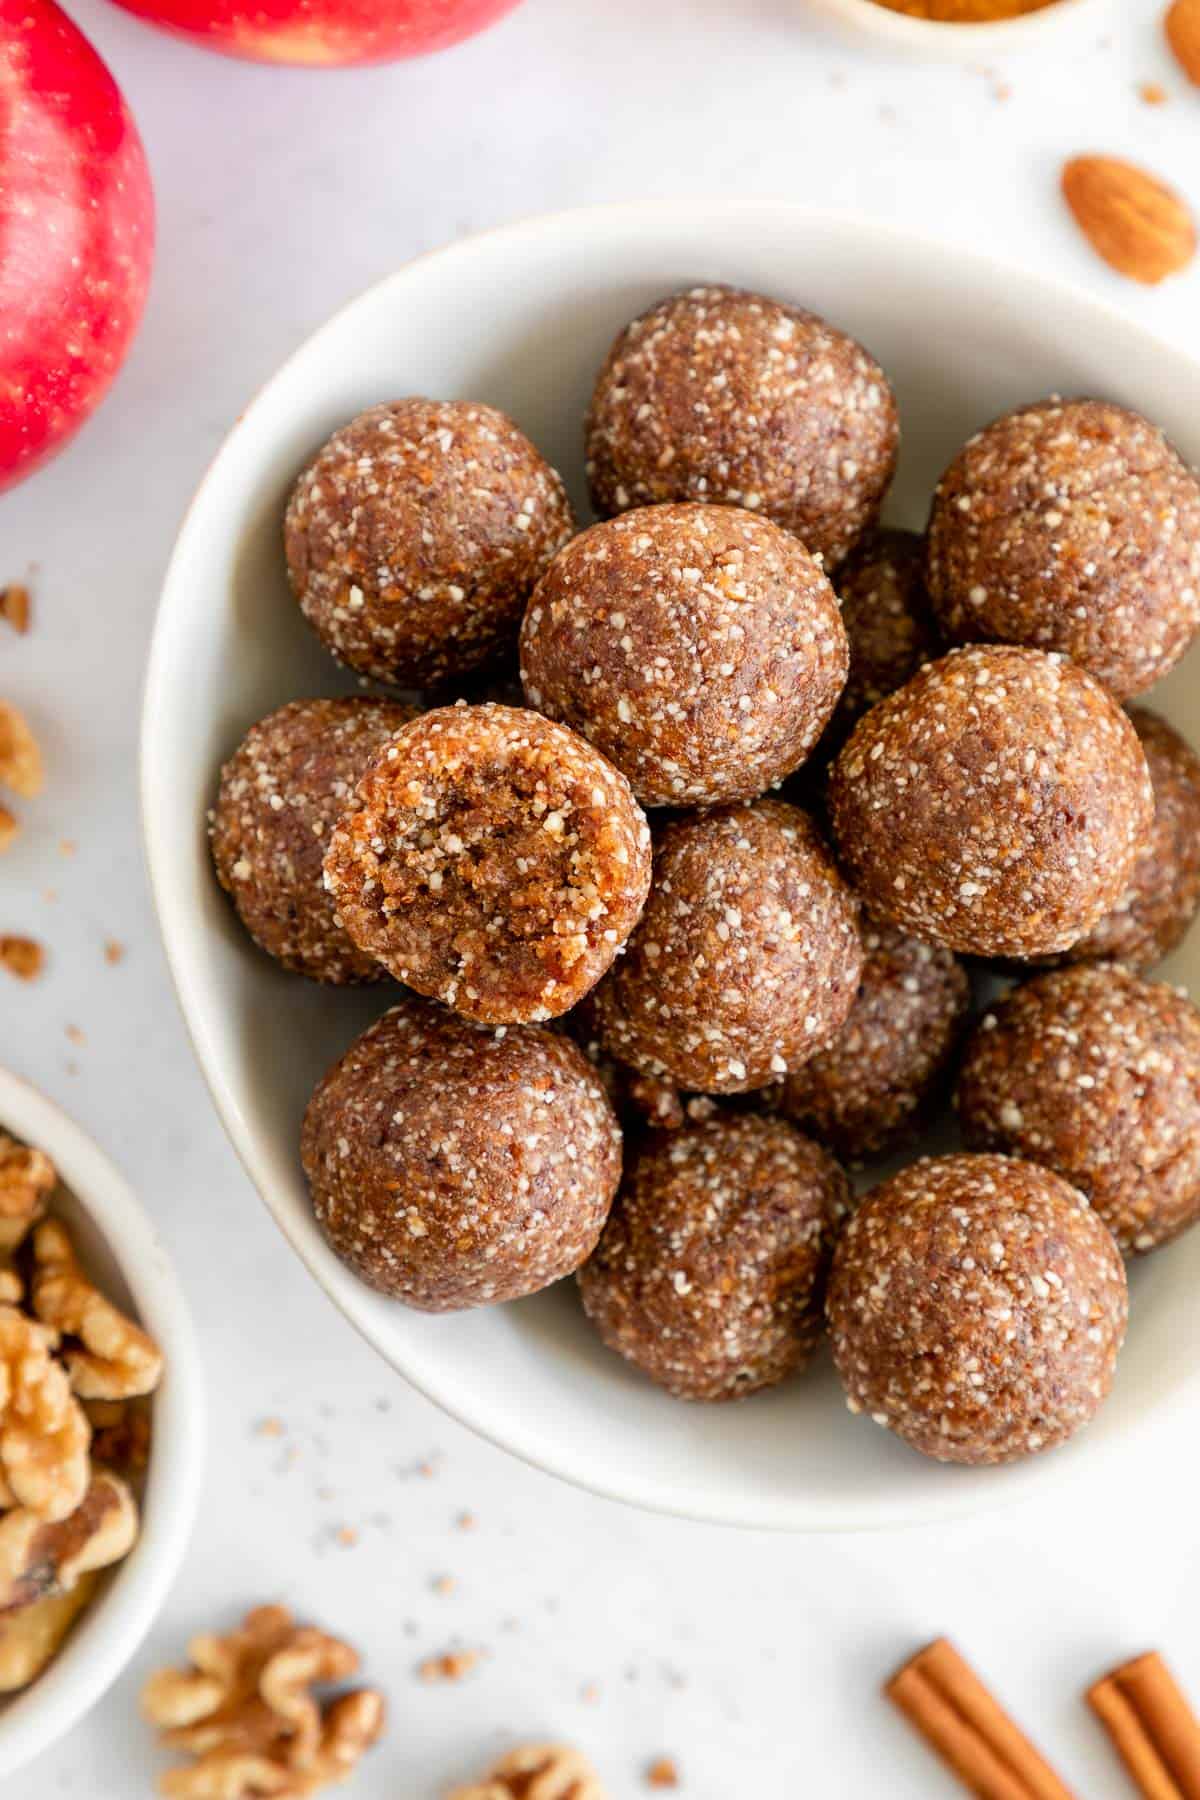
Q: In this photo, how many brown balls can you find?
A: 15